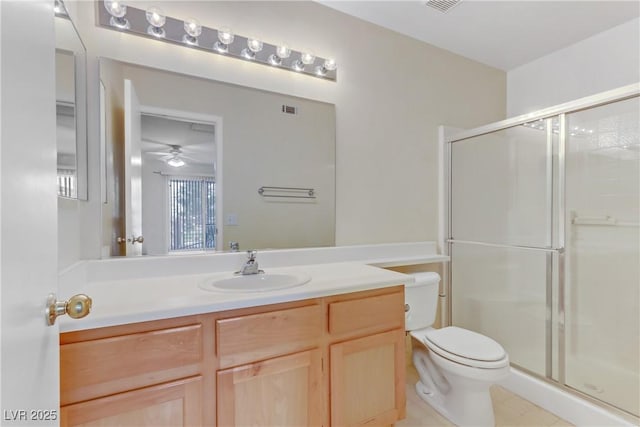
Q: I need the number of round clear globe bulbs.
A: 8